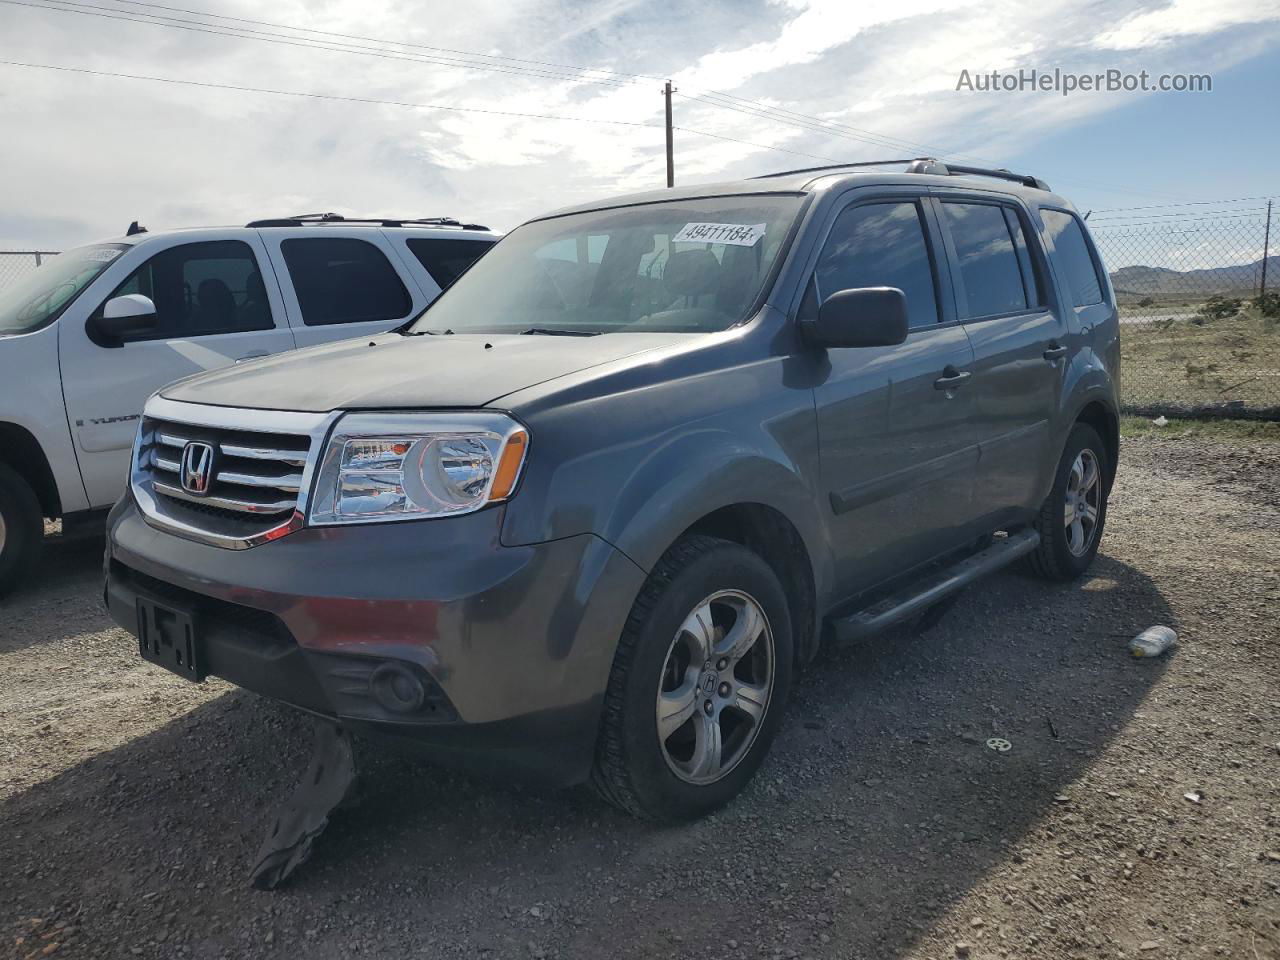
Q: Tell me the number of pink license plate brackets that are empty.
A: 0